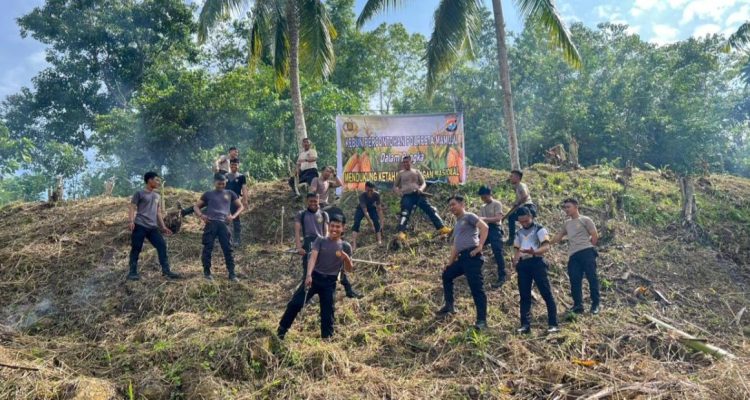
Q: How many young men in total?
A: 15